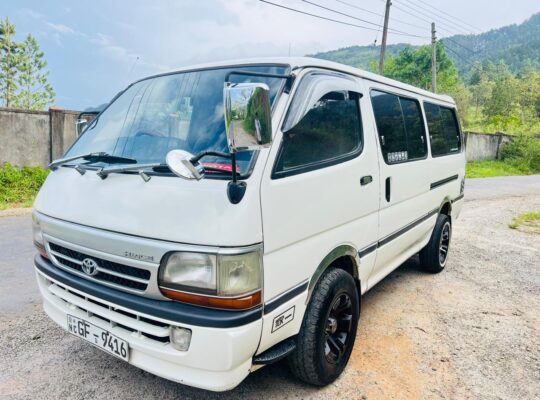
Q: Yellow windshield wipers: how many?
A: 0